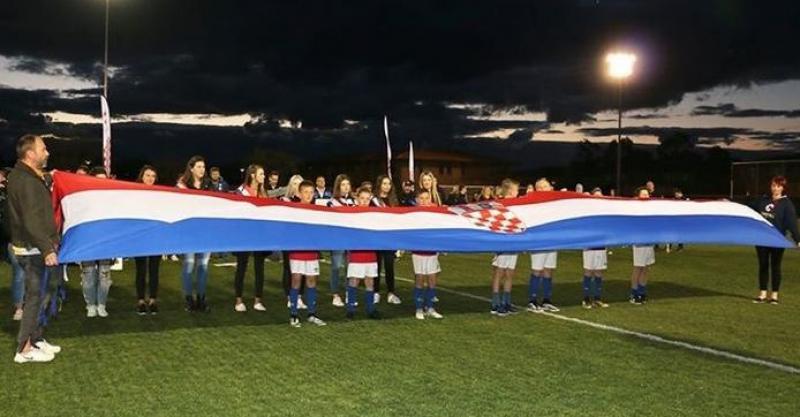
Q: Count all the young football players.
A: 7